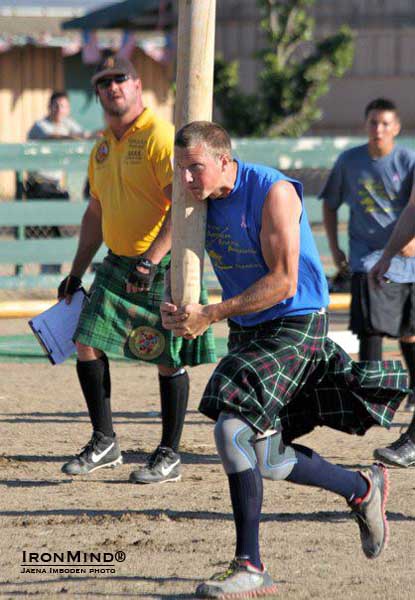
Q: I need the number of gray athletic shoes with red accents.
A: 2